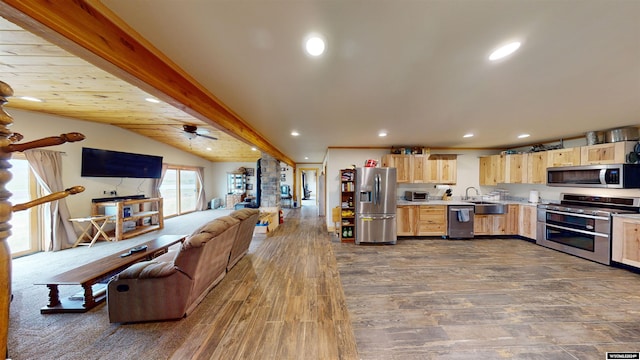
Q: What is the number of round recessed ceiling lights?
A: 11